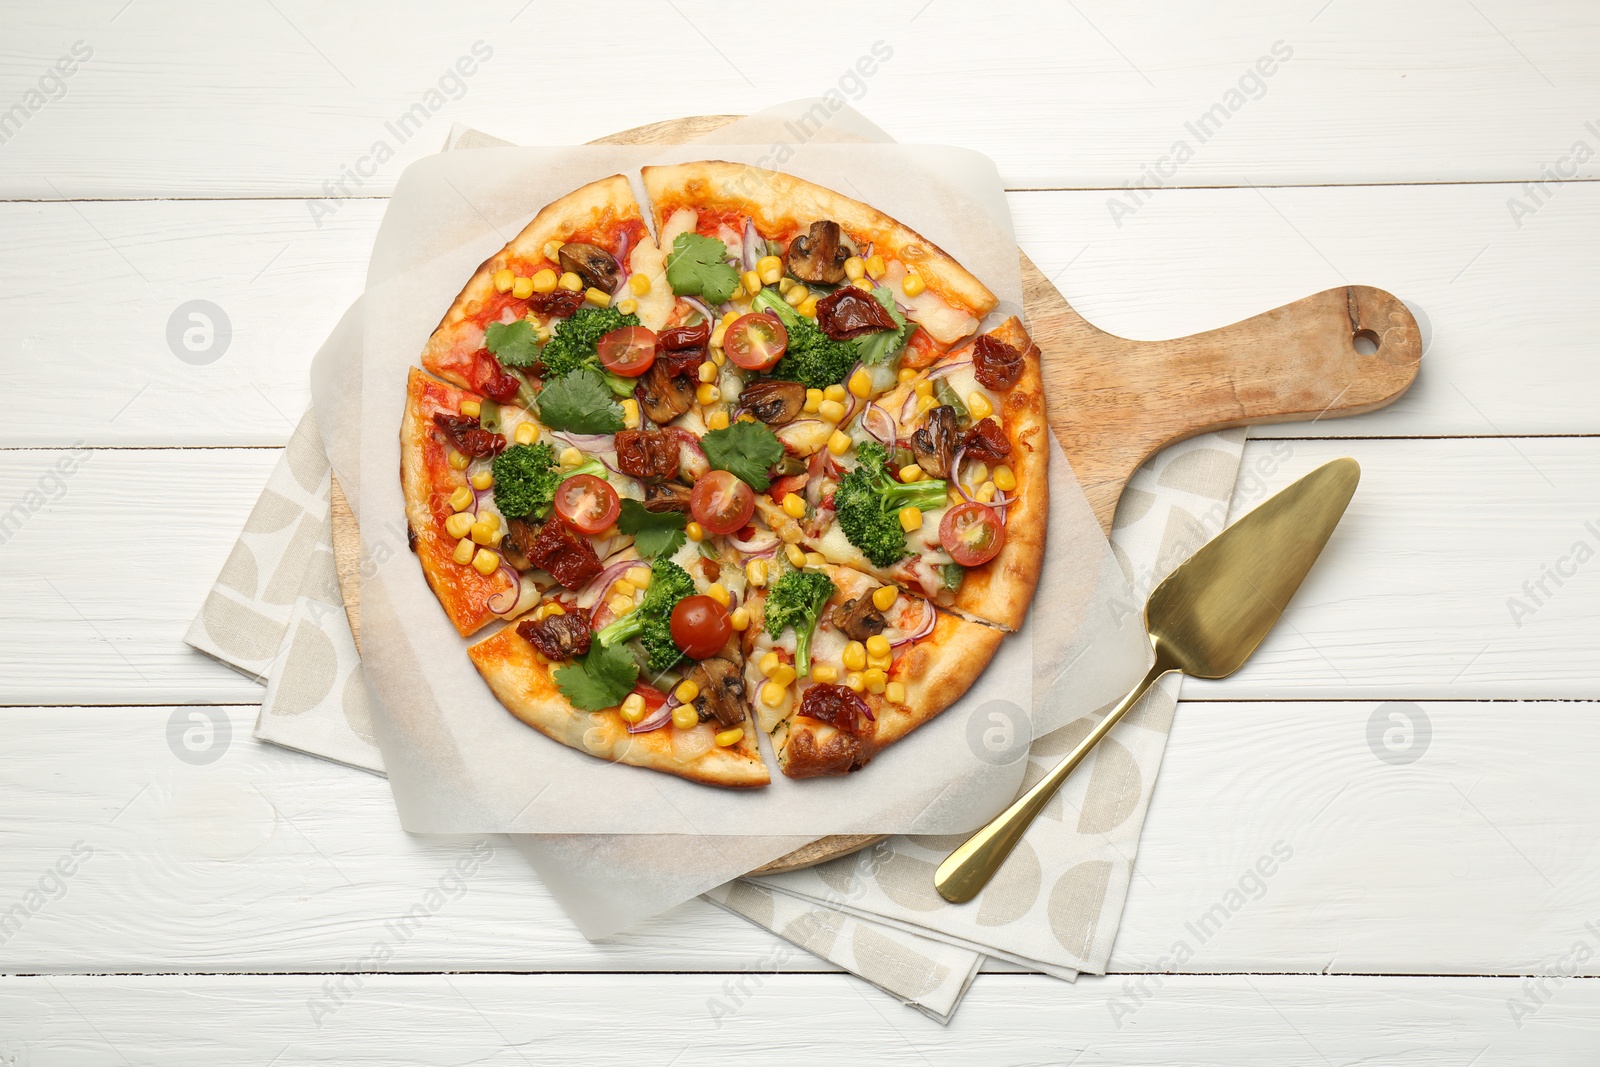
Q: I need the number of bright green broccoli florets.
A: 6